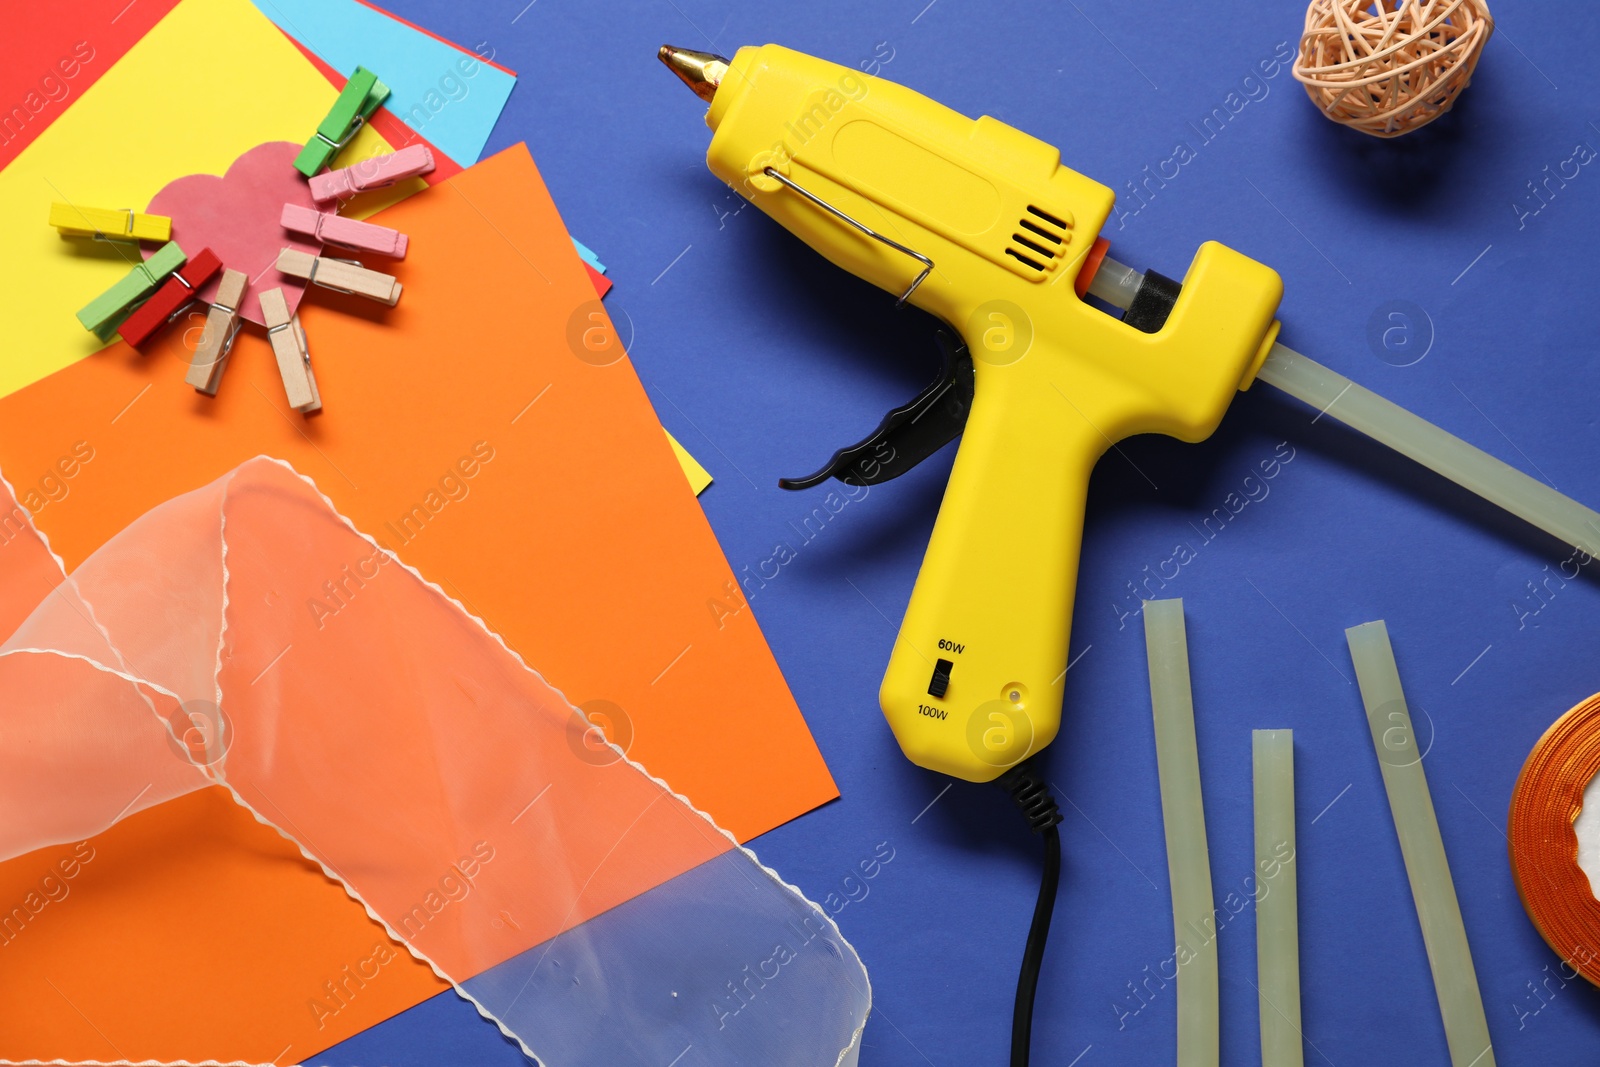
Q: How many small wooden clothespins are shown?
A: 9